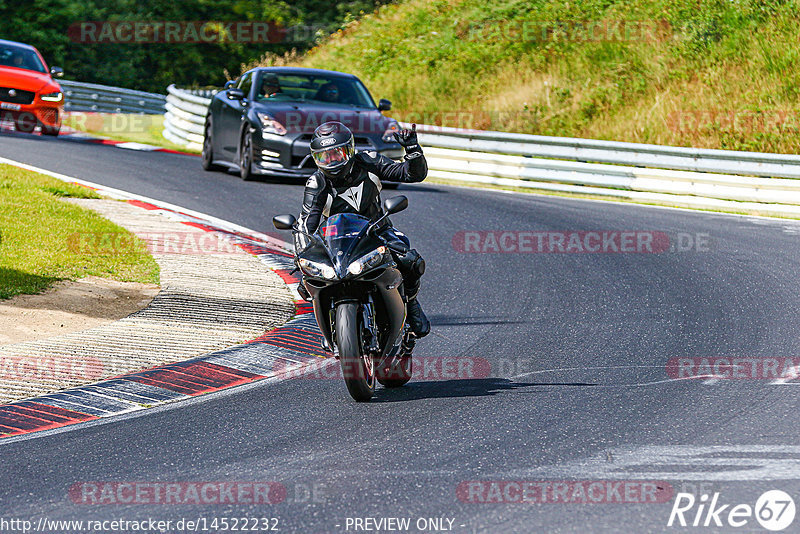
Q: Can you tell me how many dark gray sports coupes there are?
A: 1